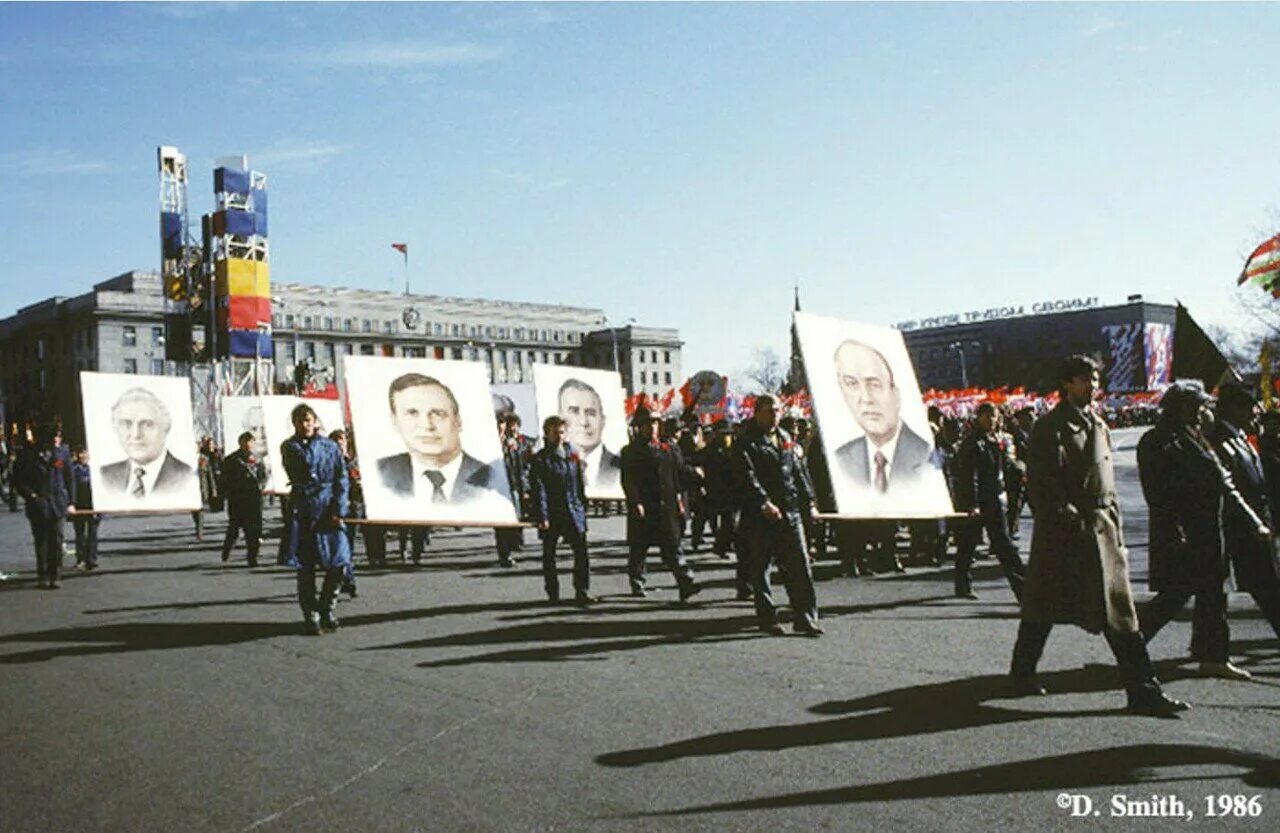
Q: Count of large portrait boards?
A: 7